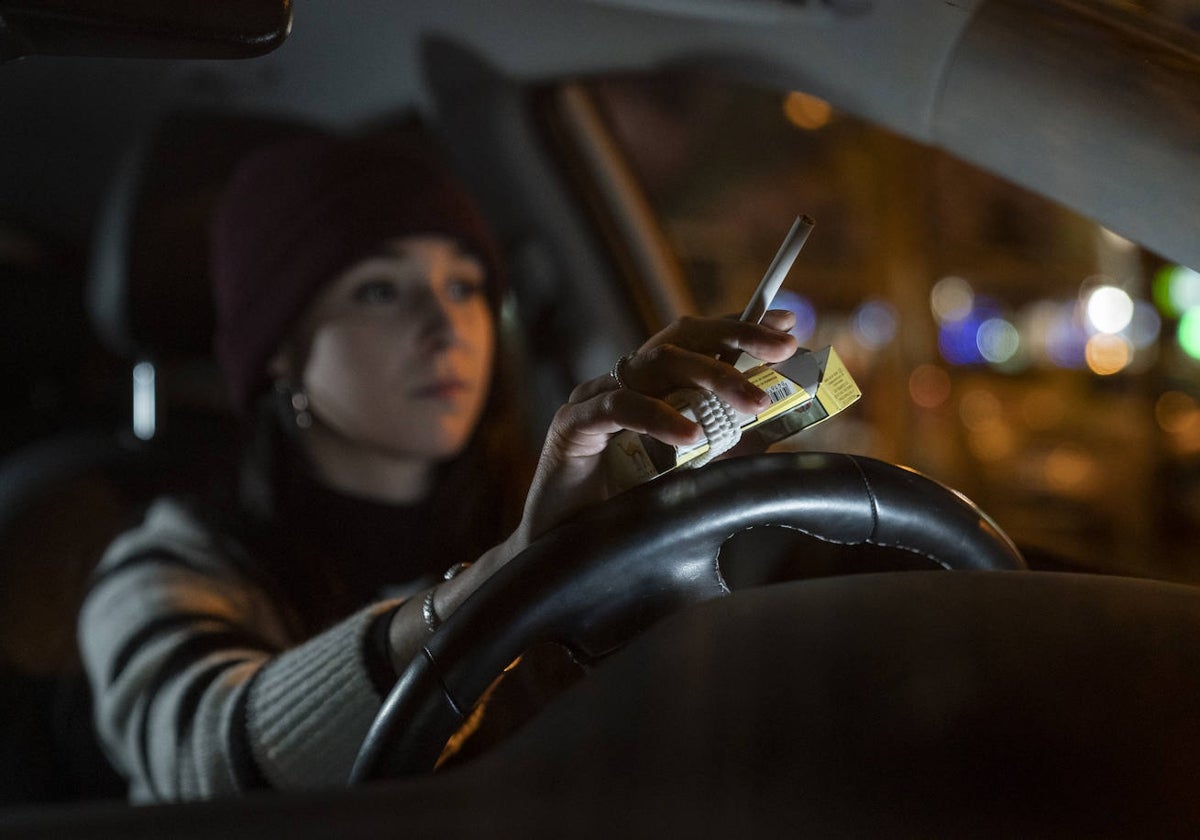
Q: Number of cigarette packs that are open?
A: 1